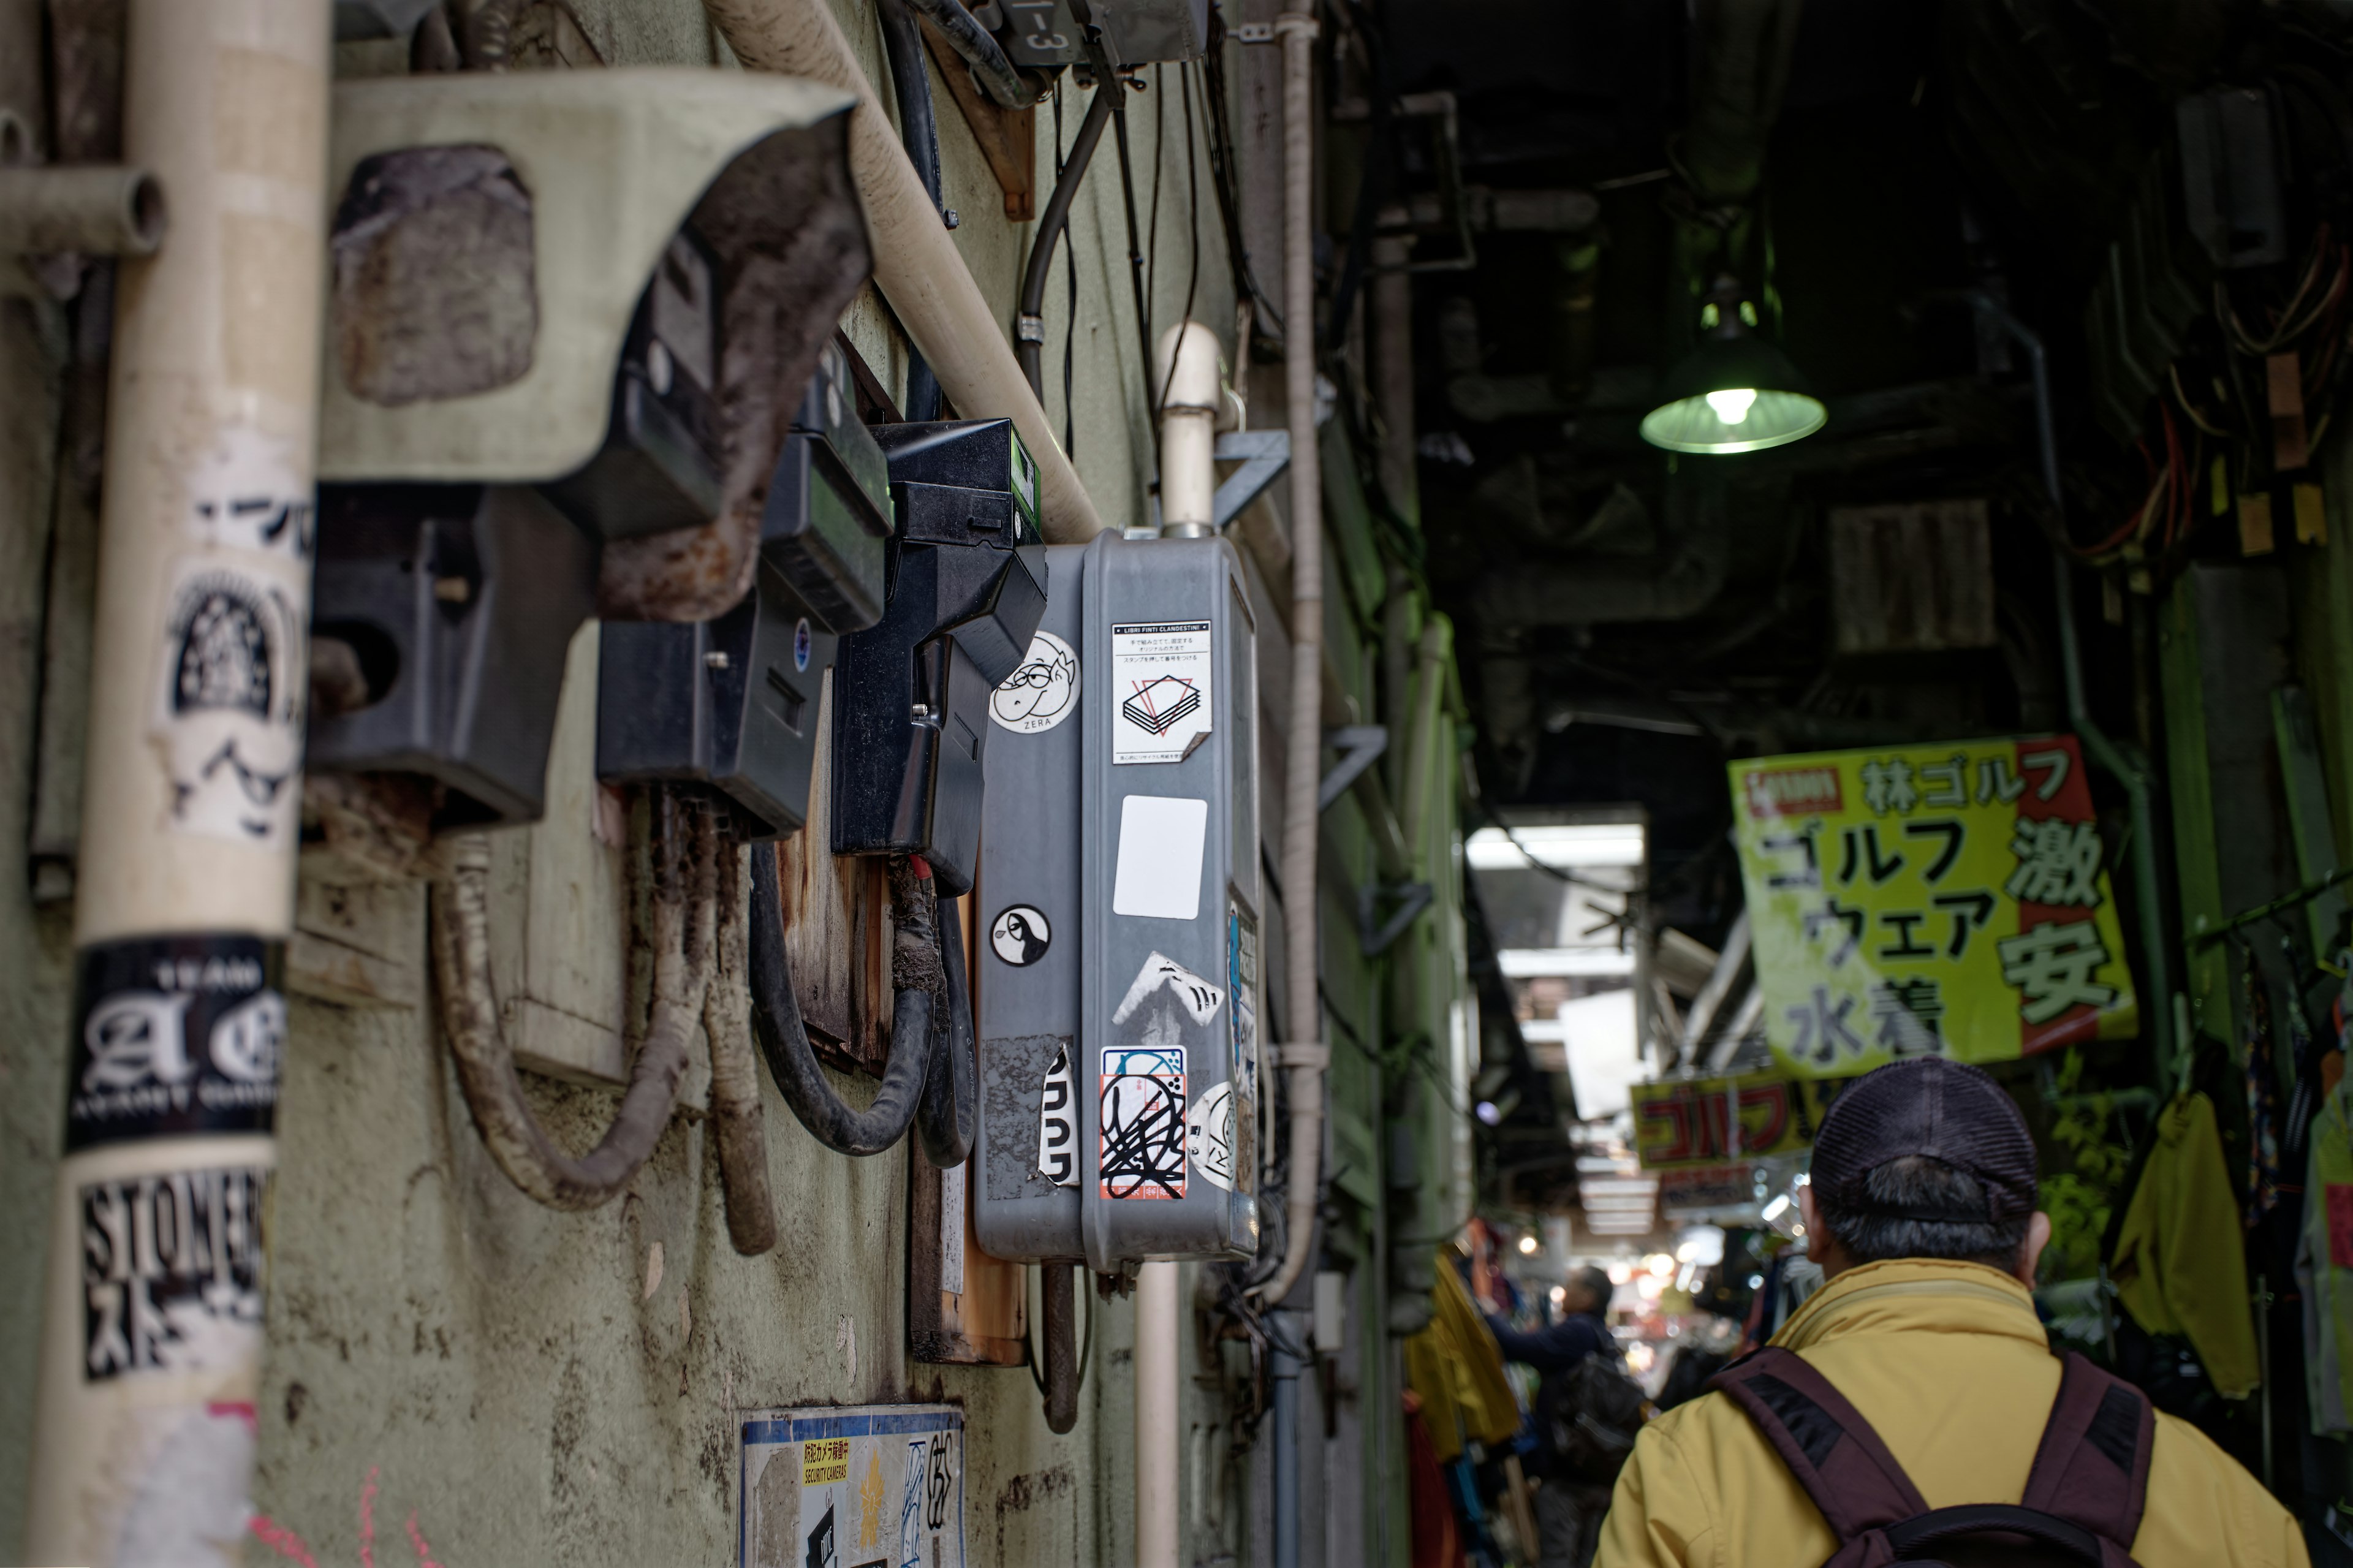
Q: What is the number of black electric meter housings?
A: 3